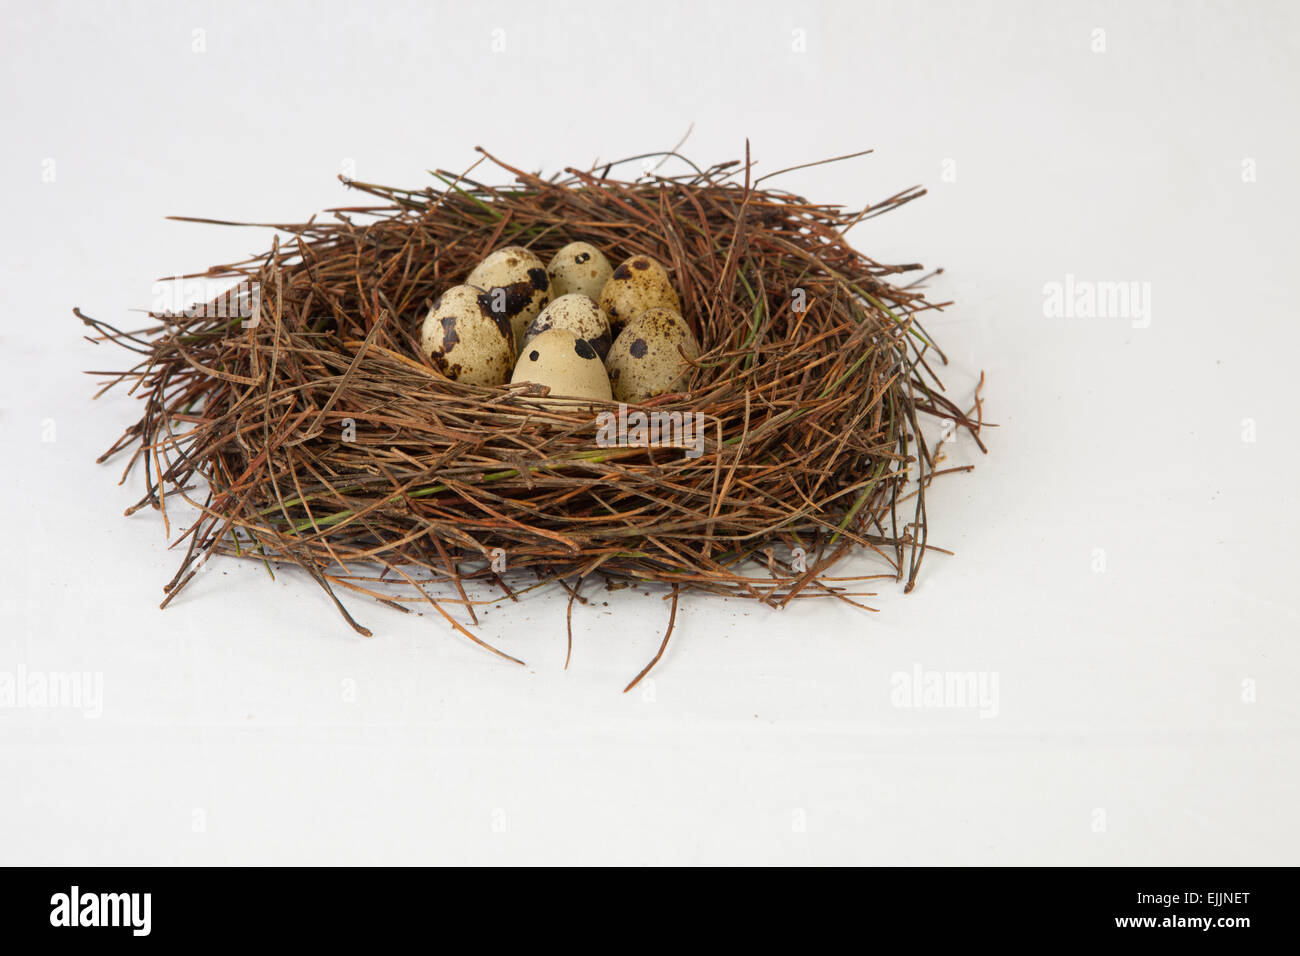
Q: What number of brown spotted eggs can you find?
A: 7